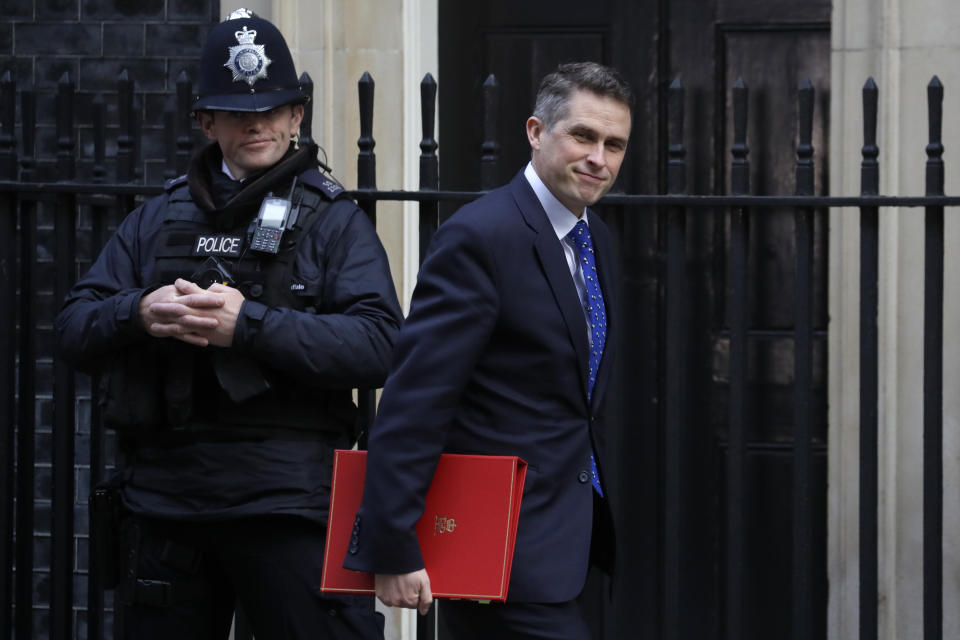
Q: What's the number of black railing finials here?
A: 13